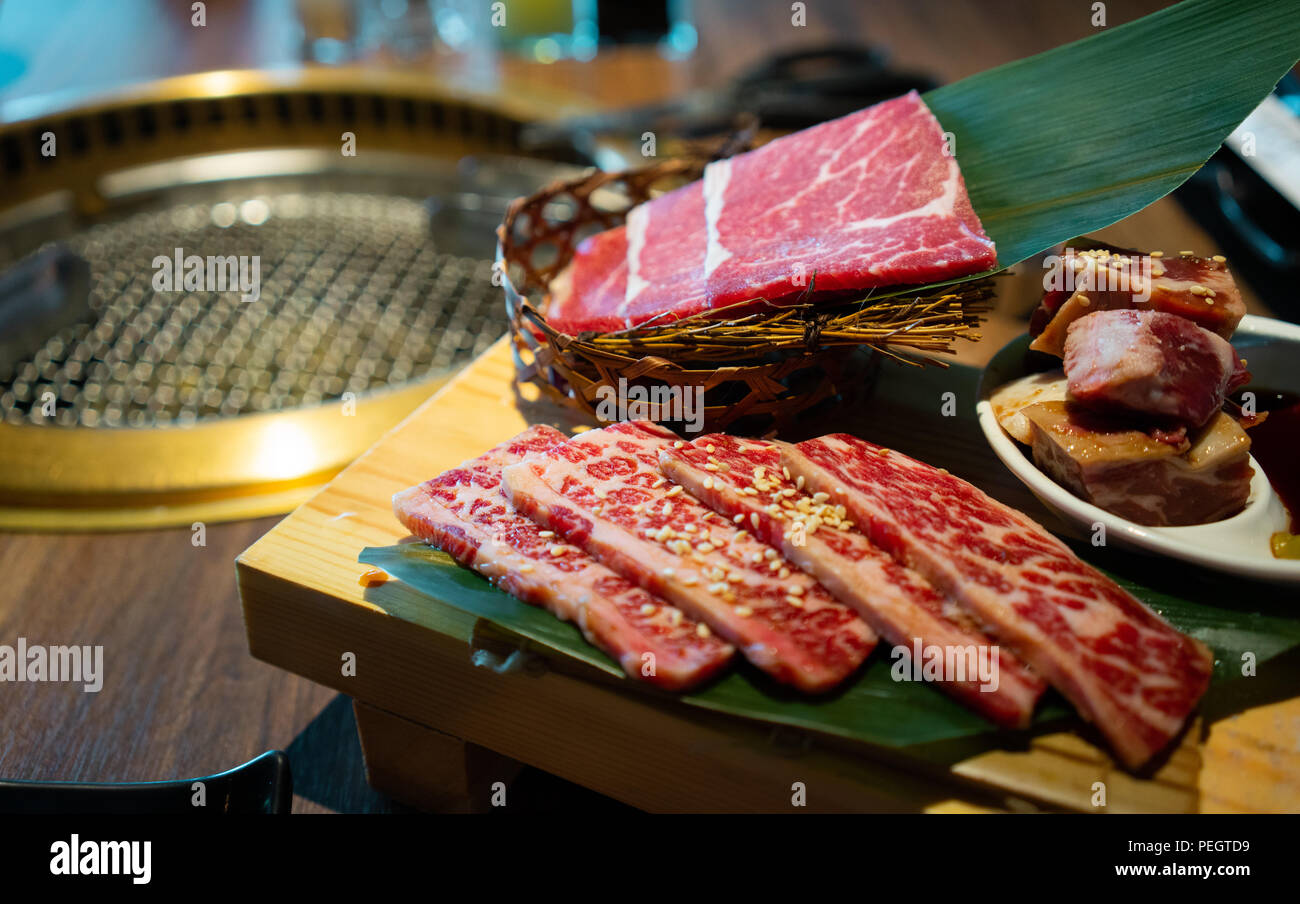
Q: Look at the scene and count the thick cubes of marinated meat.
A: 3